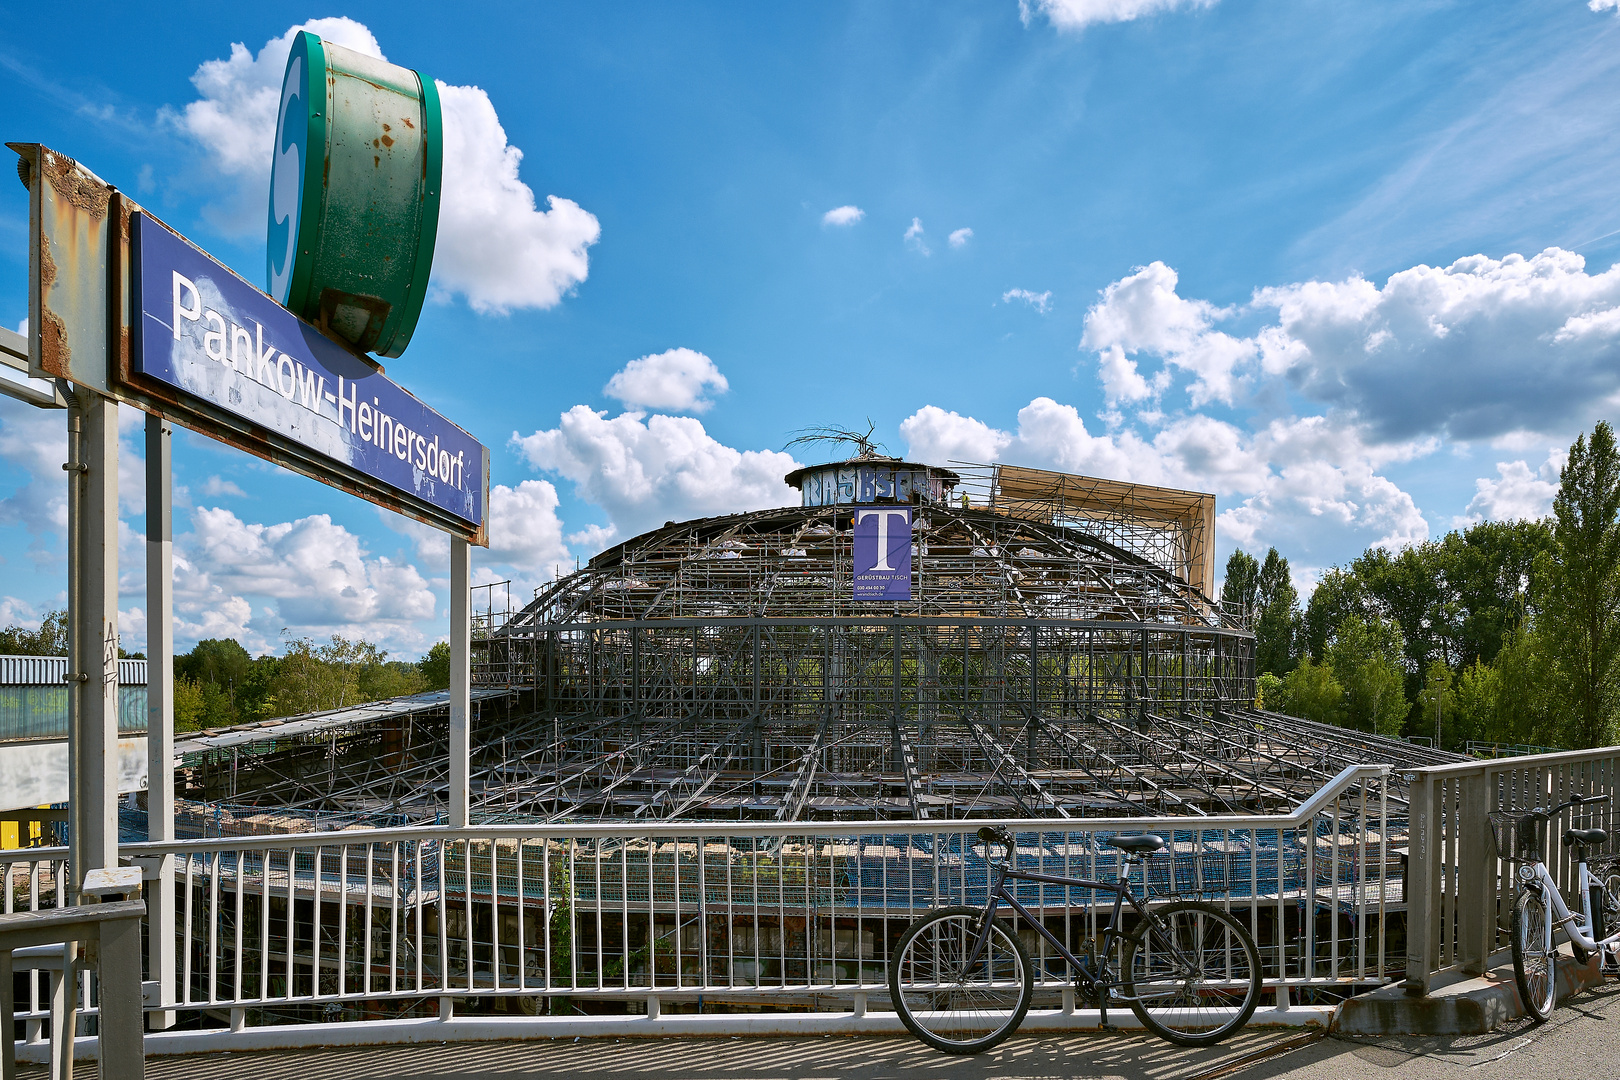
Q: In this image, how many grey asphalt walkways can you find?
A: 1